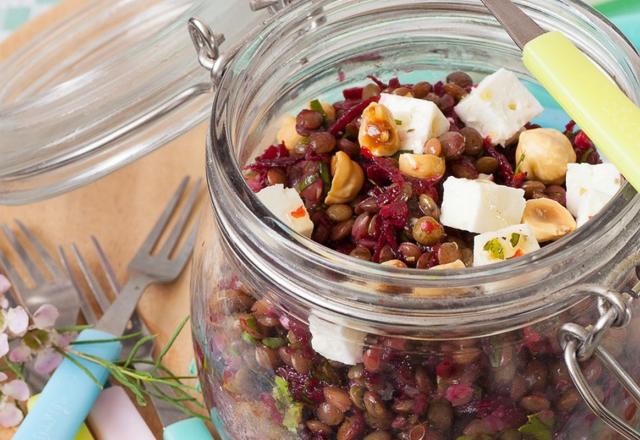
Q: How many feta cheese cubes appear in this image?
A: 7